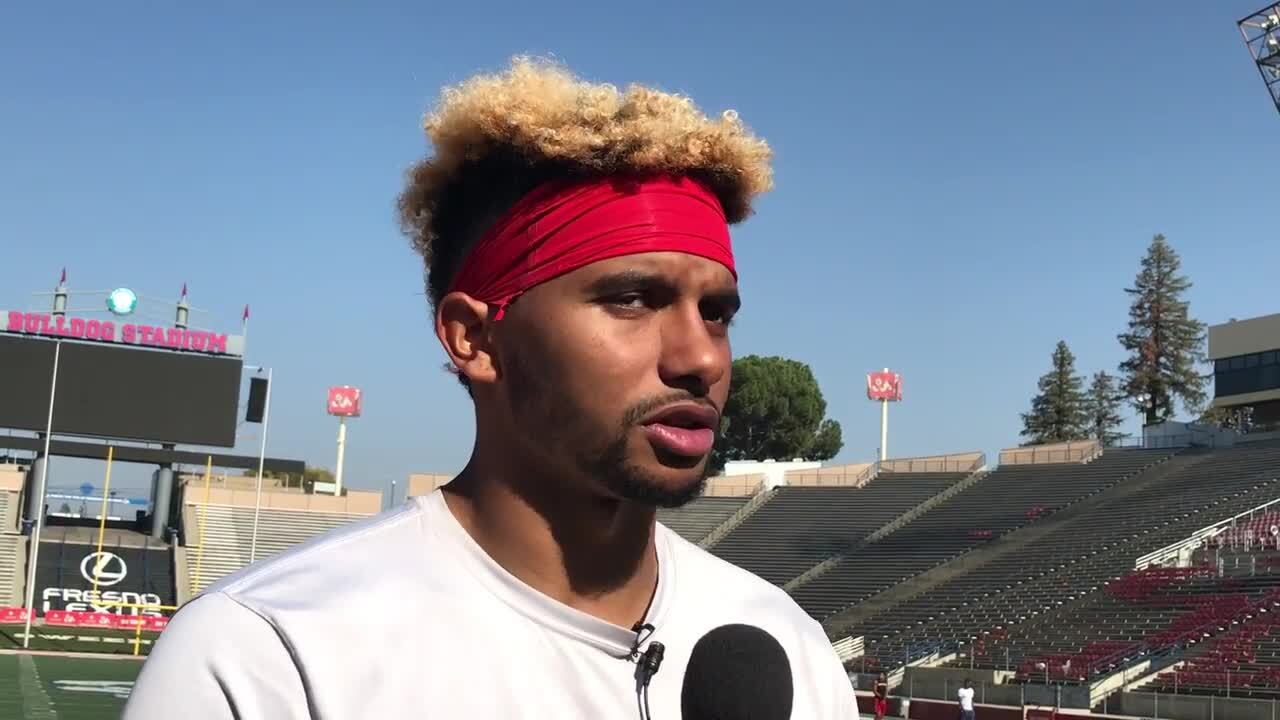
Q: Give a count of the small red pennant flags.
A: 3